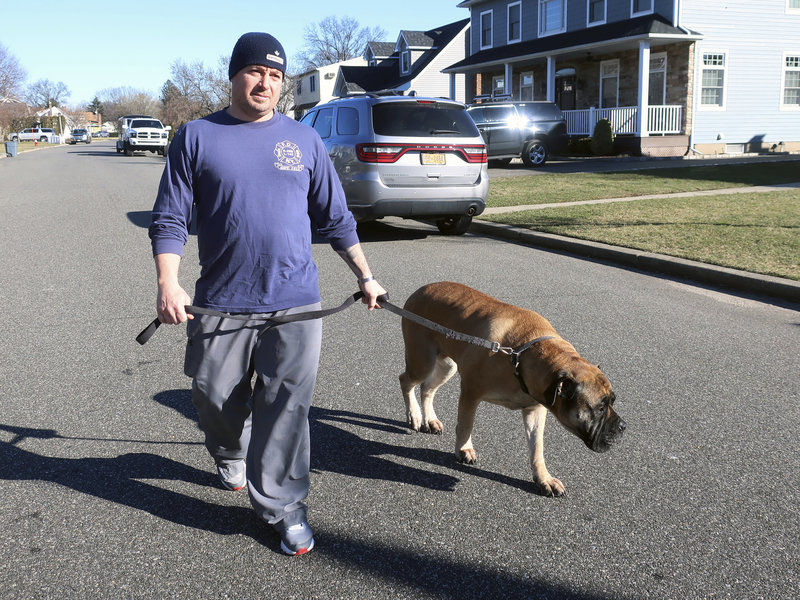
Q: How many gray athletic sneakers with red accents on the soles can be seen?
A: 2